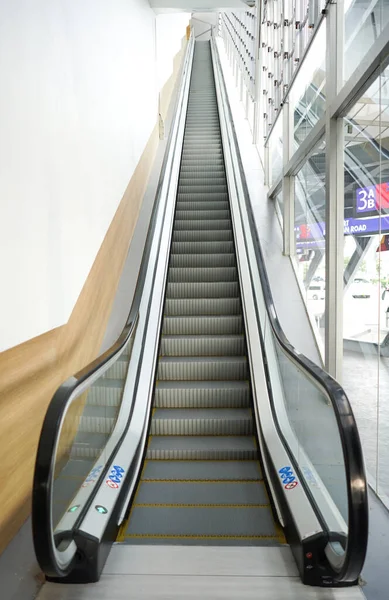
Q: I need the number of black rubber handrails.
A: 2